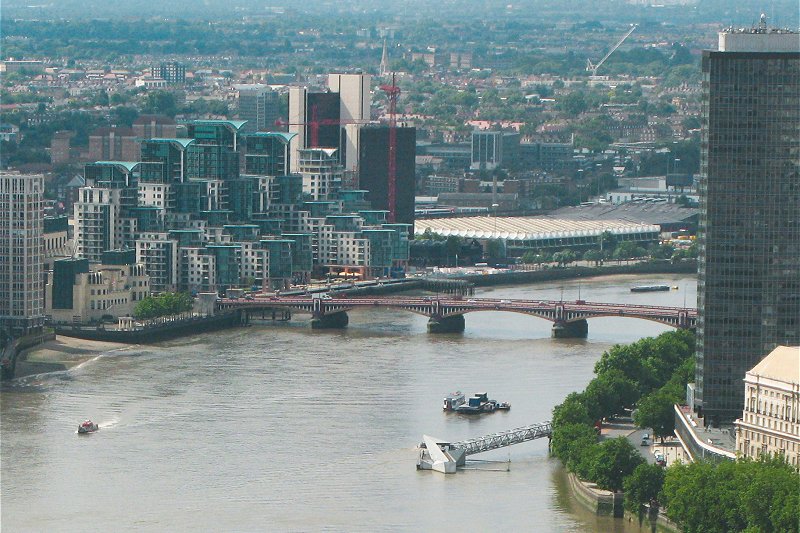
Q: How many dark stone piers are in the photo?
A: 3